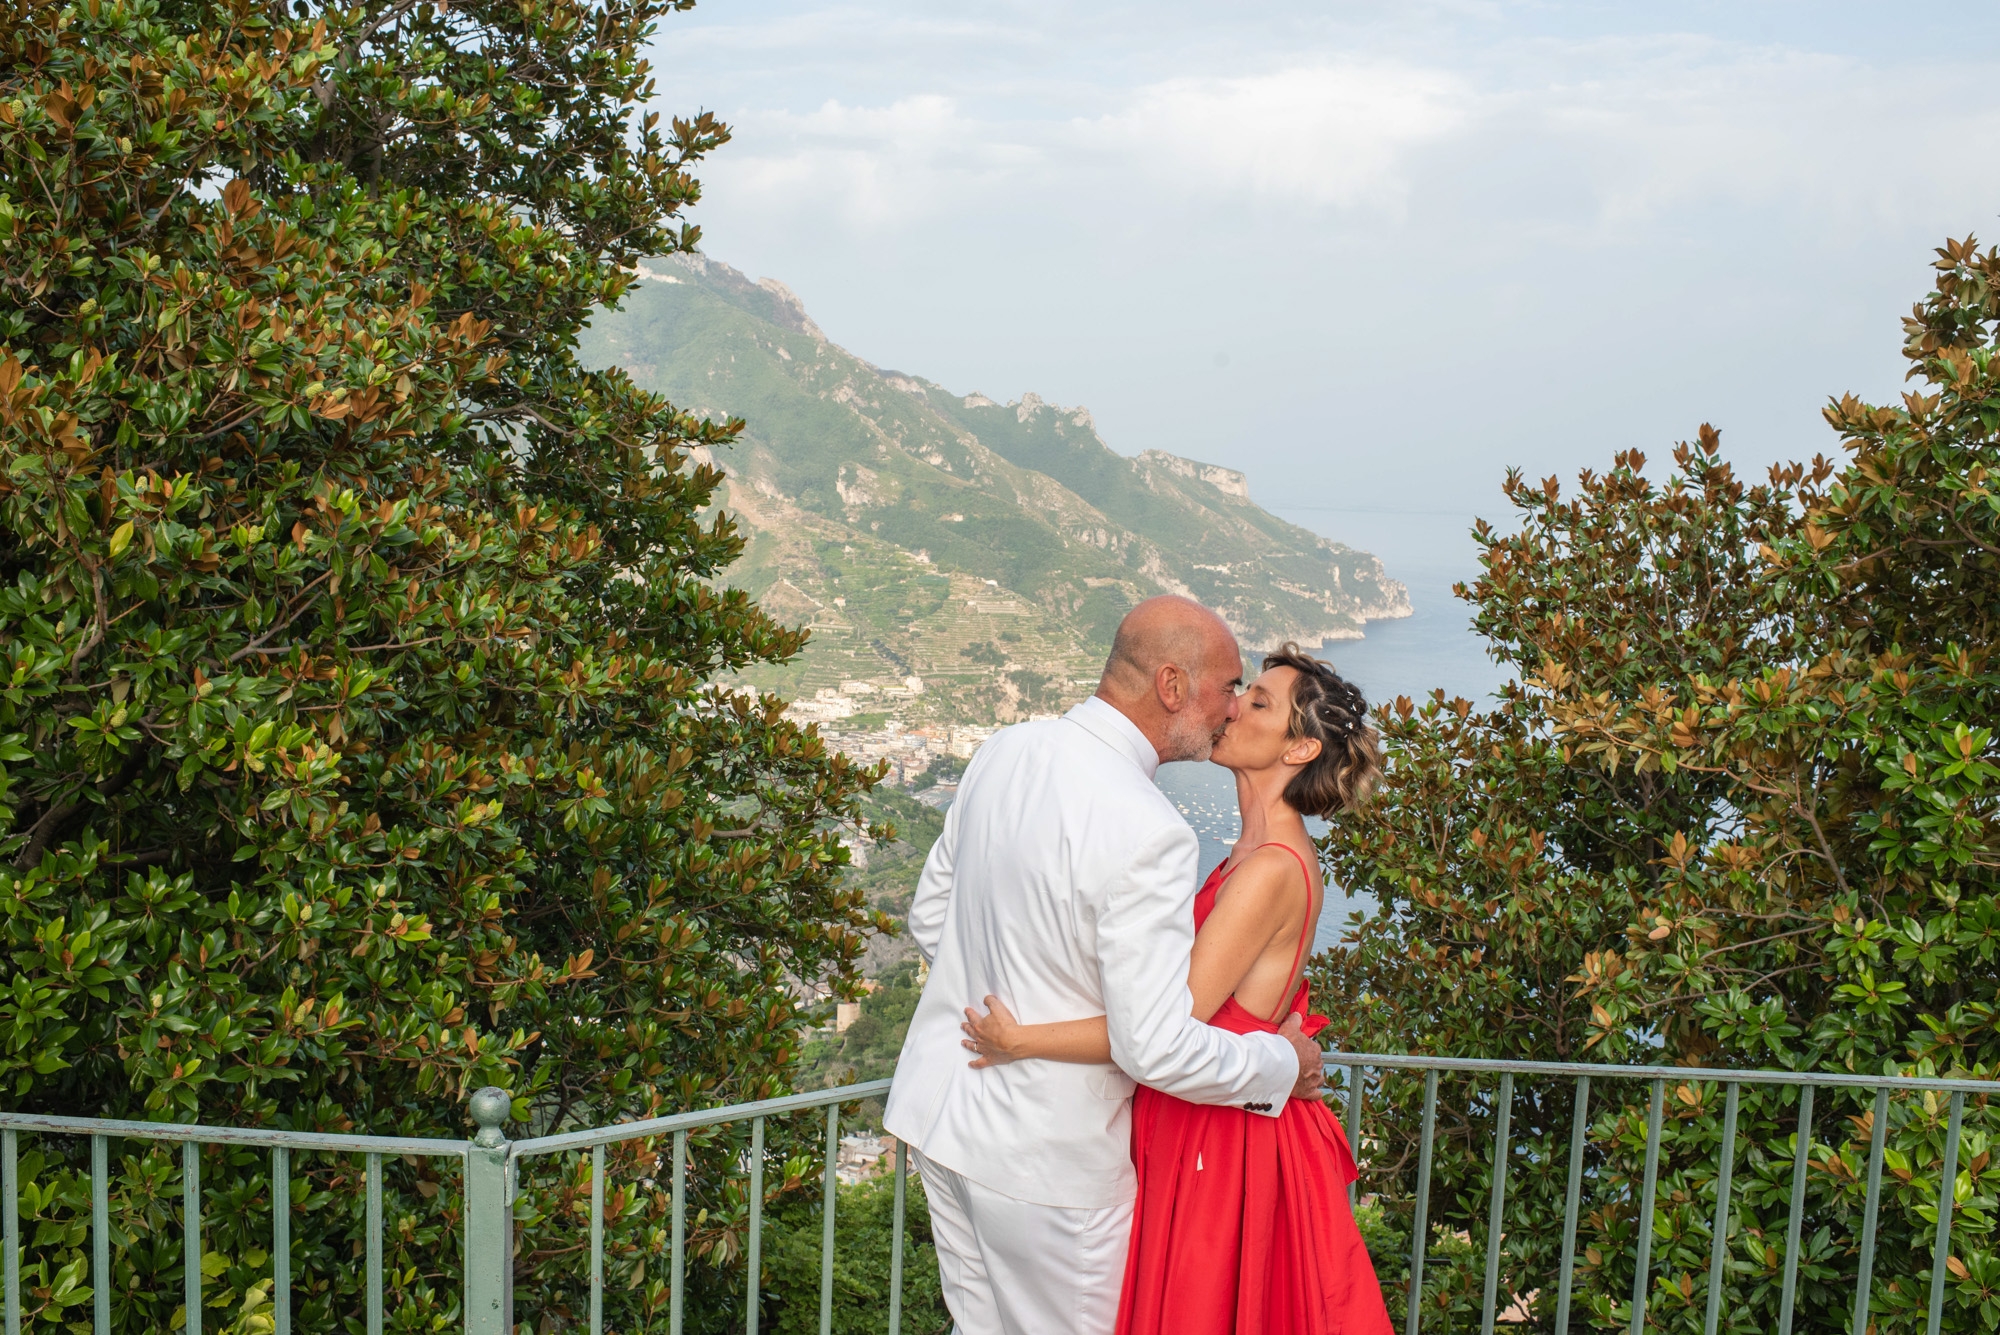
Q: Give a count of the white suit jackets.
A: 1